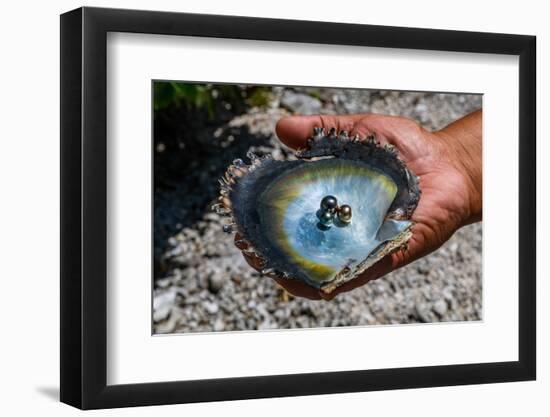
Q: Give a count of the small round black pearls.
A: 3